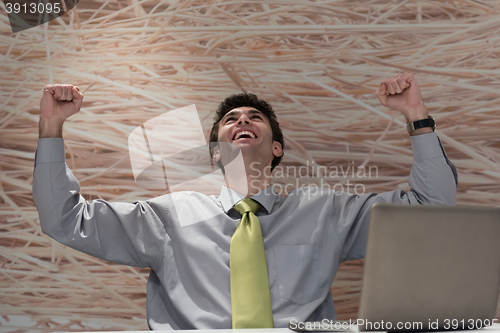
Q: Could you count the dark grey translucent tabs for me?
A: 1